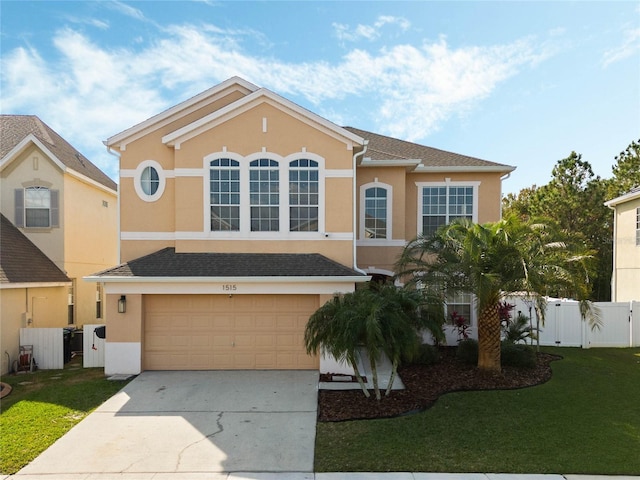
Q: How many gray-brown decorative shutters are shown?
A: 2